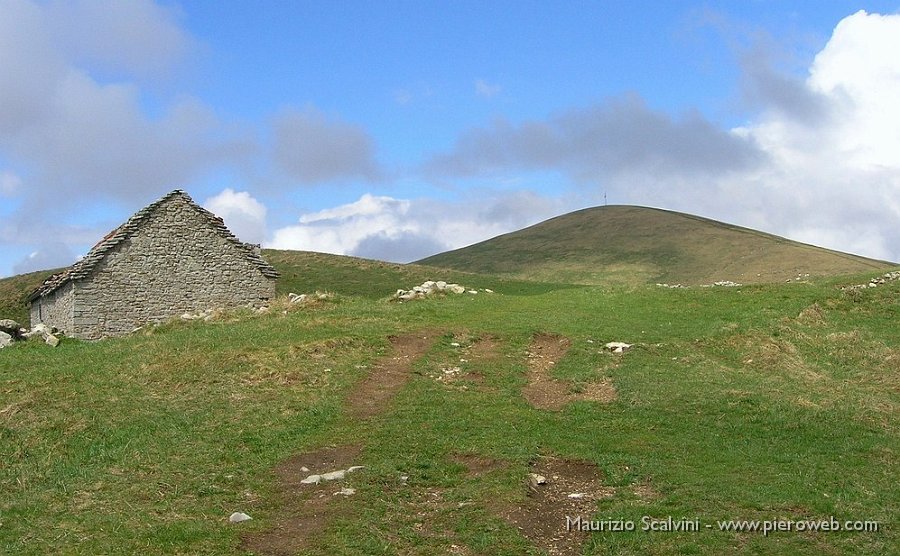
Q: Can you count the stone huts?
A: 1